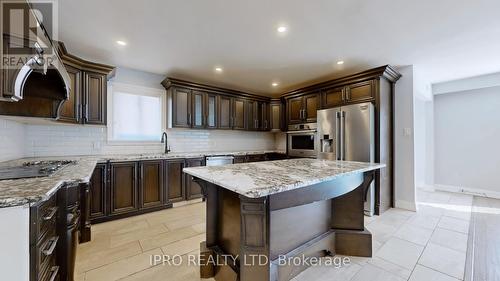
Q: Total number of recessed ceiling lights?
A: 5